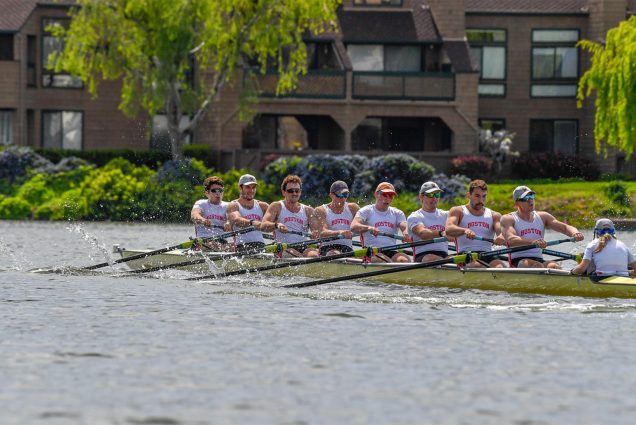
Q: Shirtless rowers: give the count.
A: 0